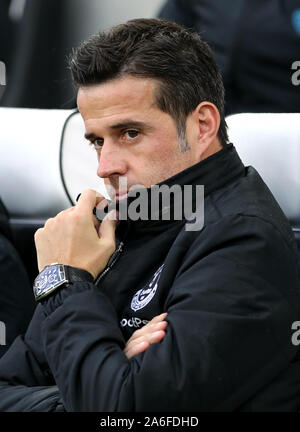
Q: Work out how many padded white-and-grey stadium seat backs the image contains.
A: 2